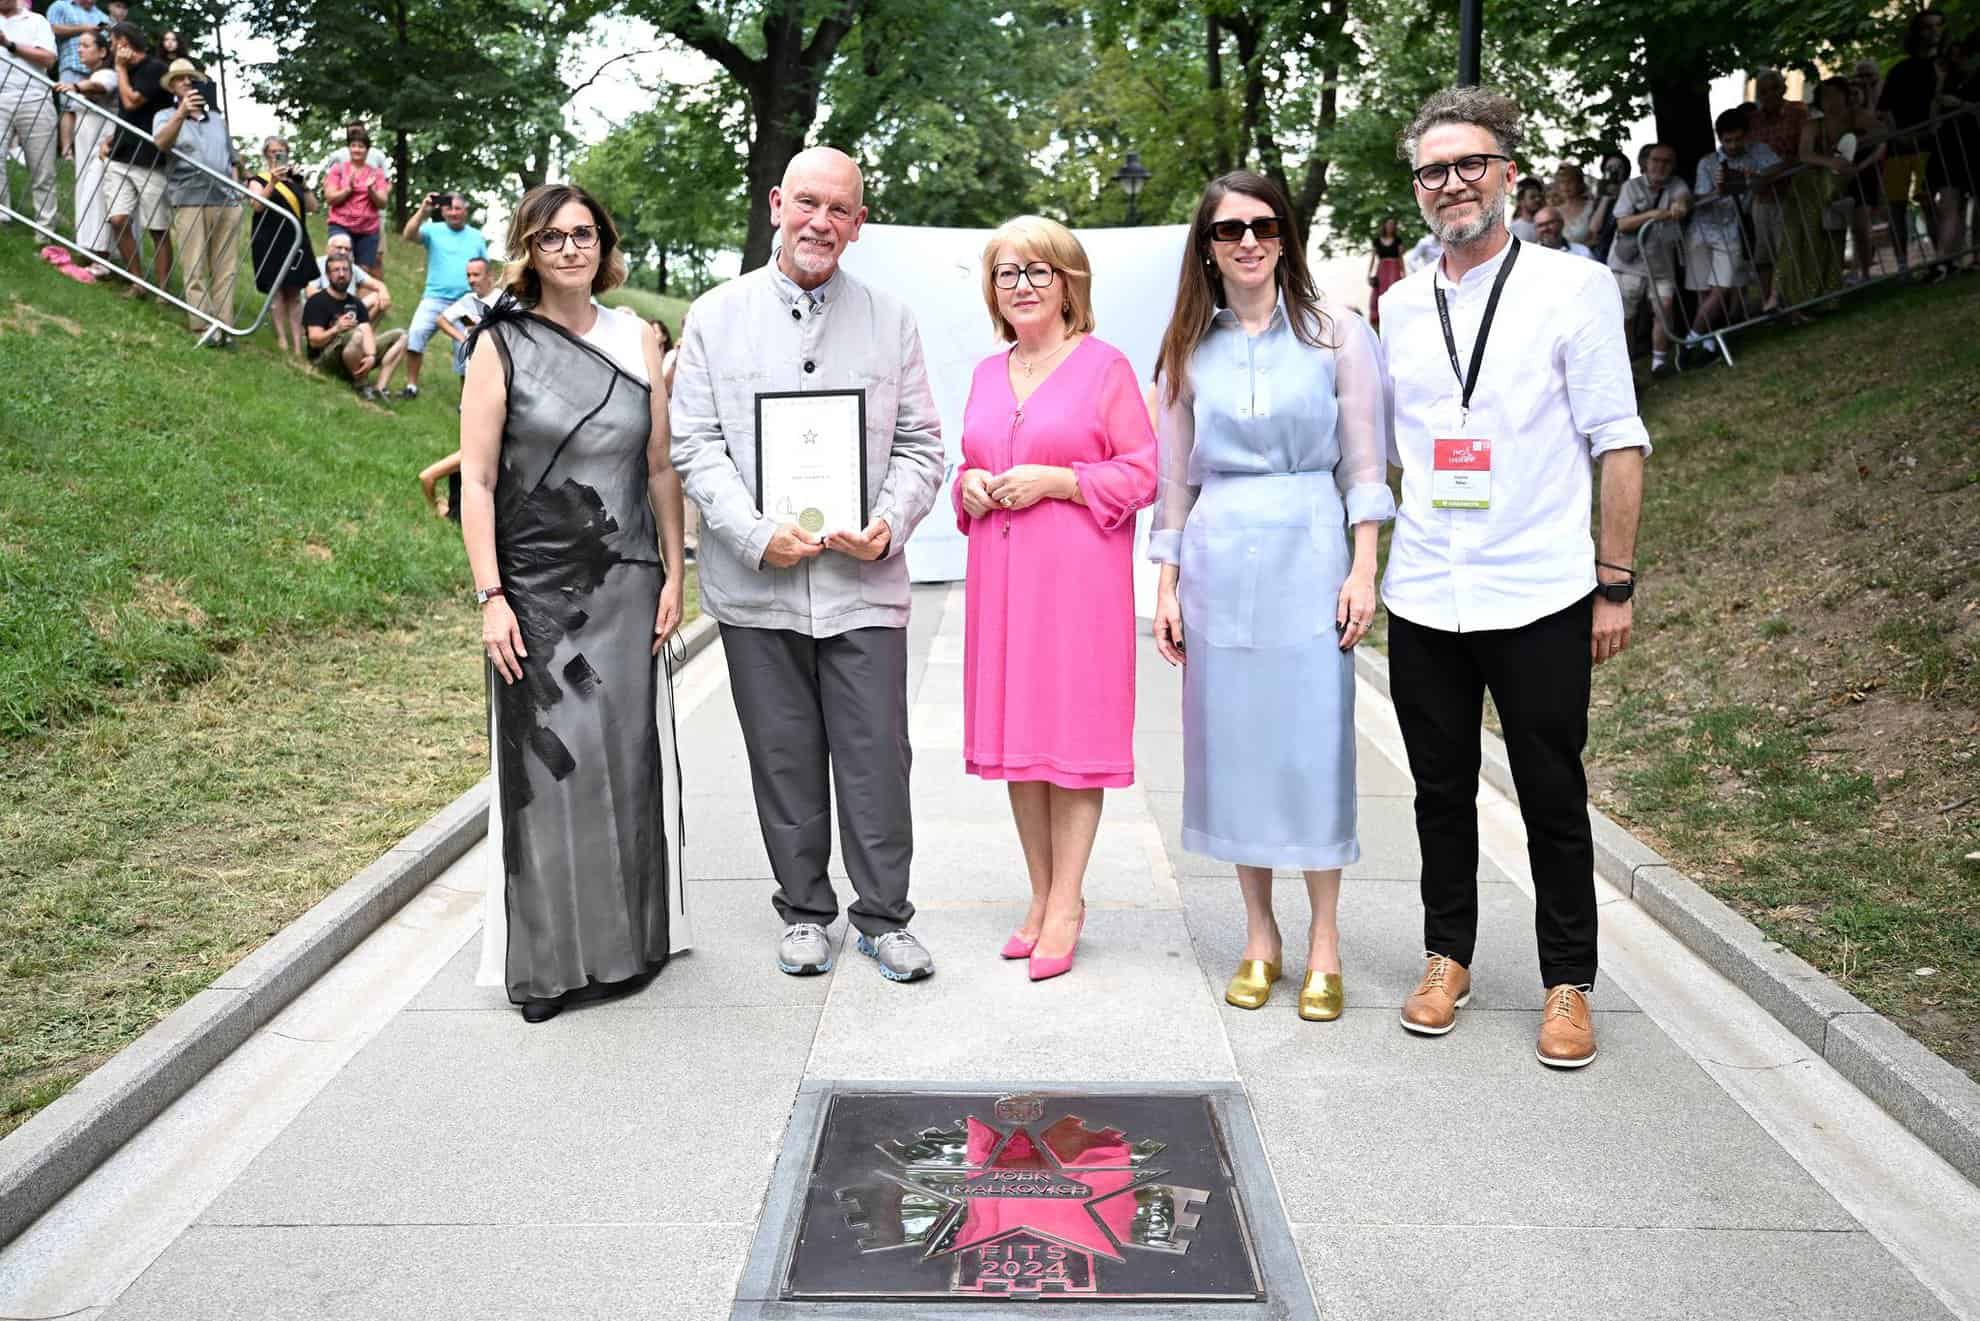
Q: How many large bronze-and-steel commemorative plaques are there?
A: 1